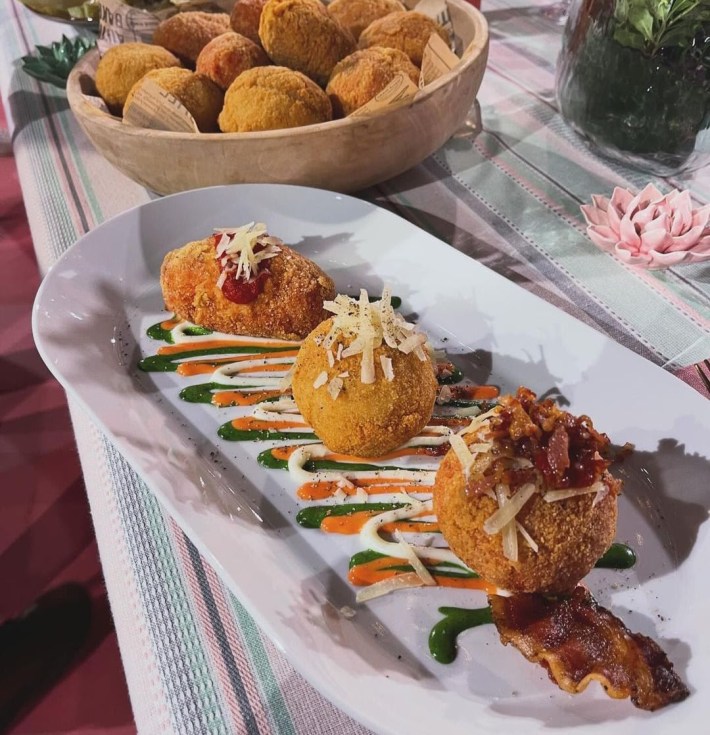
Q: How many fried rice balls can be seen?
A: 13